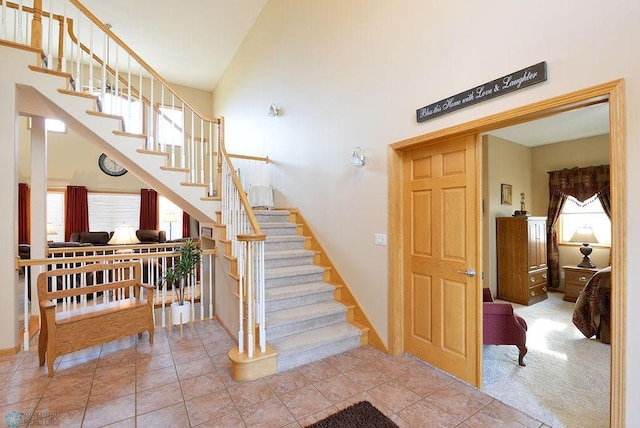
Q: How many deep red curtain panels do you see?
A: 4